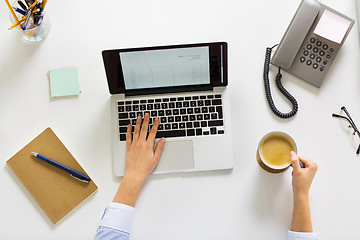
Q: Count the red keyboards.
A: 0